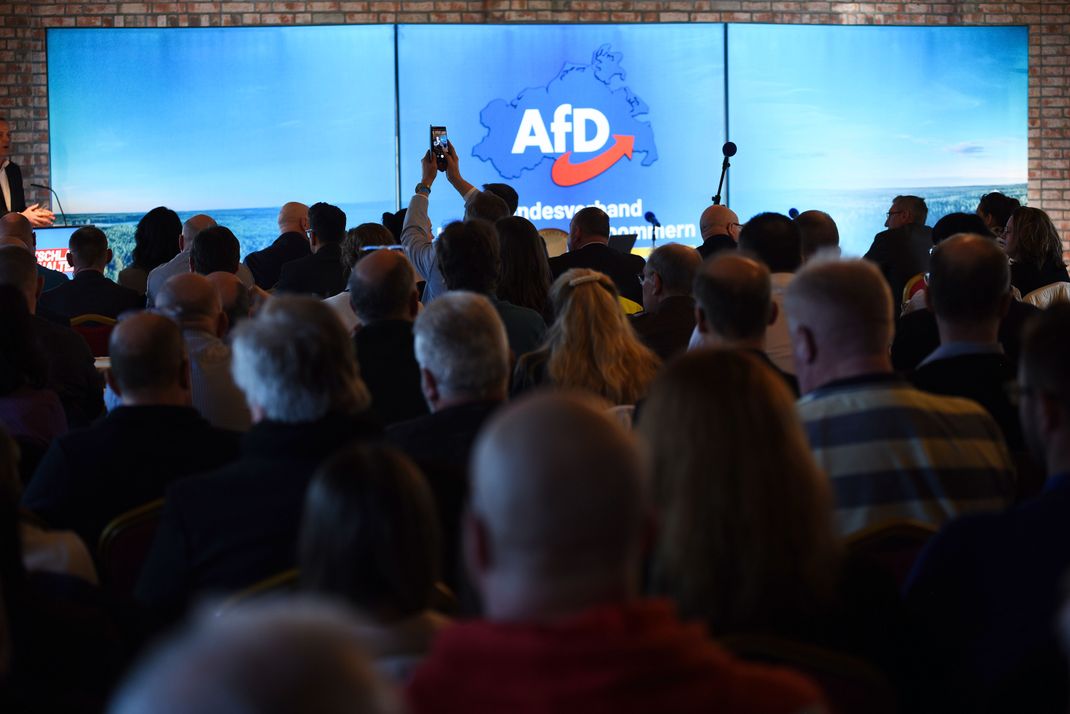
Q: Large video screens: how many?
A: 3